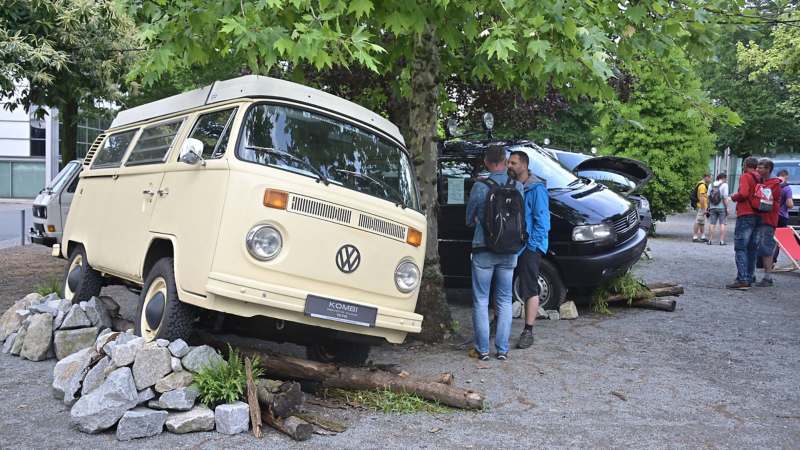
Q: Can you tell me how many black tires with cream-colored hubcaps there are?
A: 2